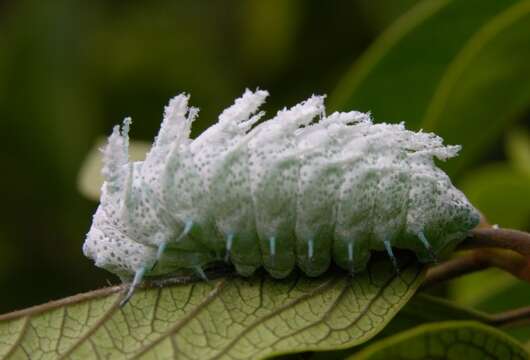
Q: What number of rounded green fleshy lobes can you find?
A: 4